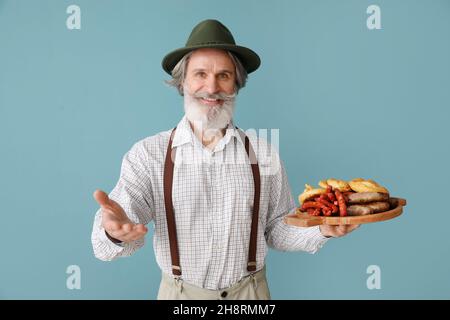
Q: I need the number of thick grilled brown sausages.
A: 2